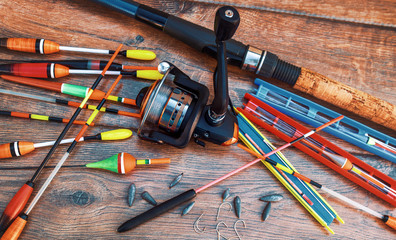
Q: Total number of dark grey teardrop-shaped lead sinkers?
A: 8